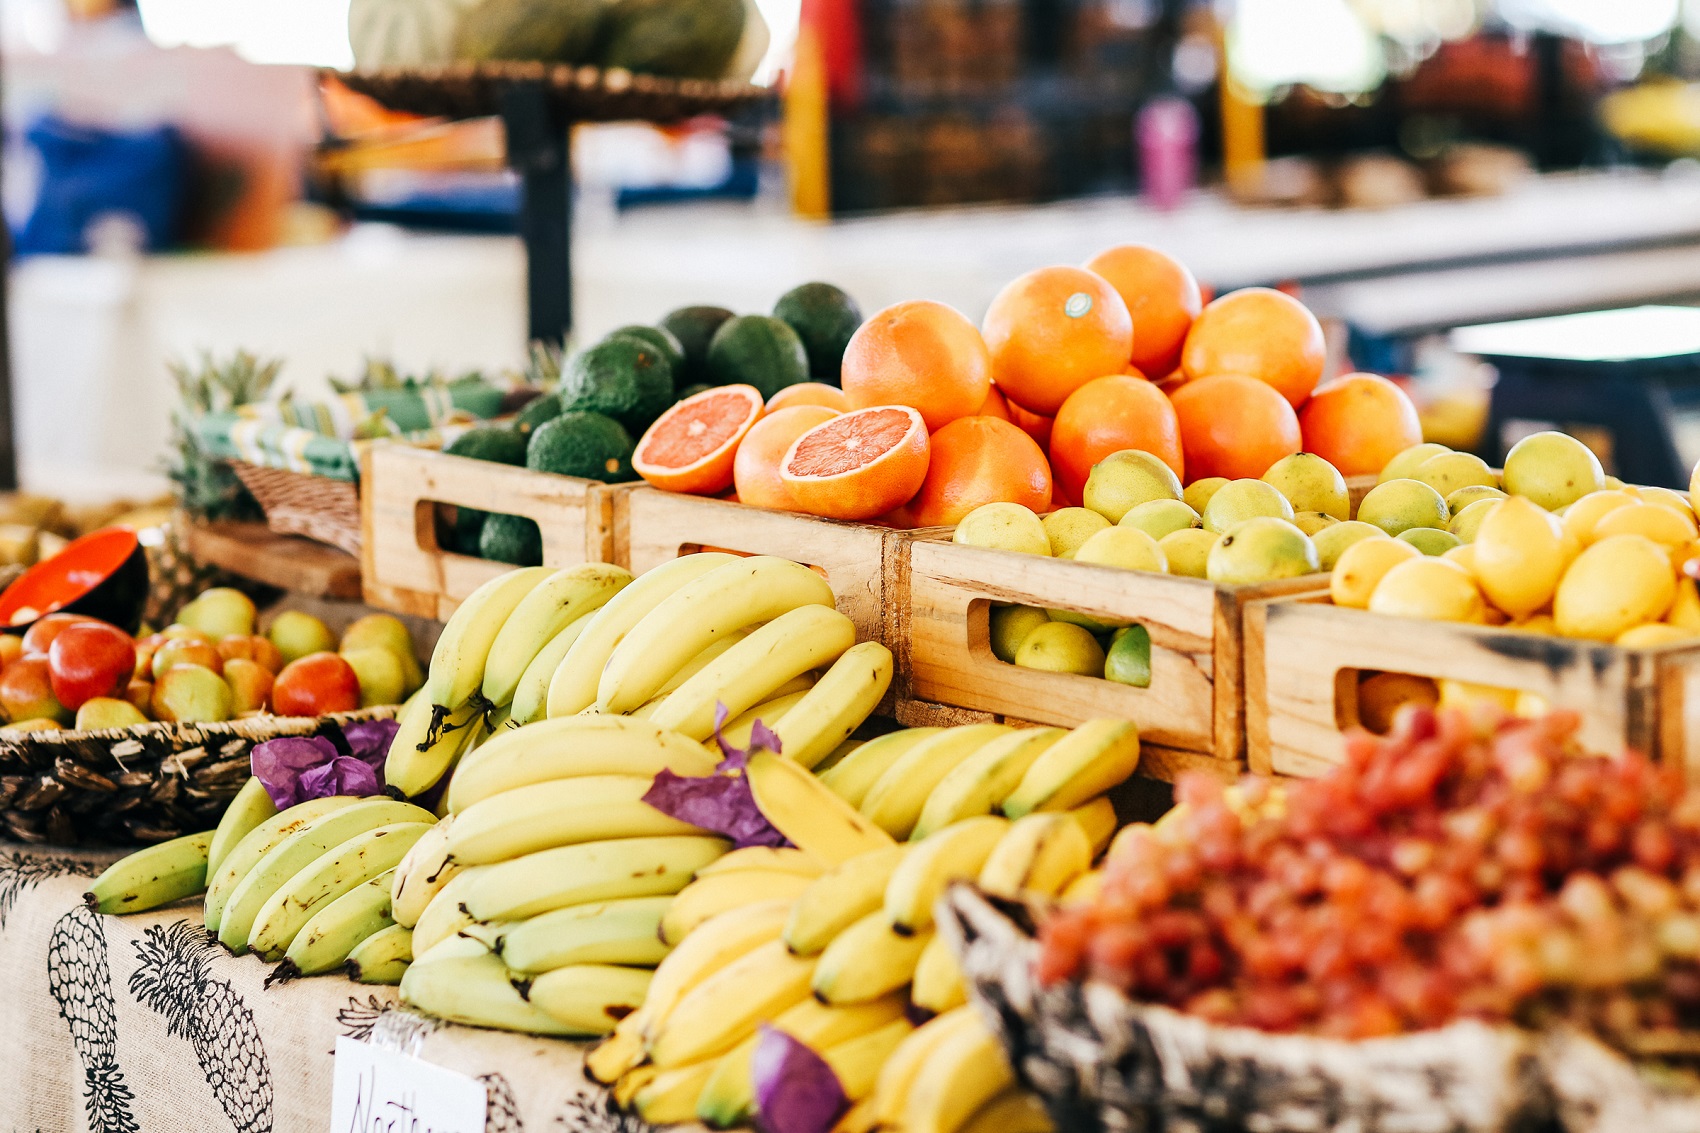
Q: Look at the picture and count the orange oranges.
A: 12